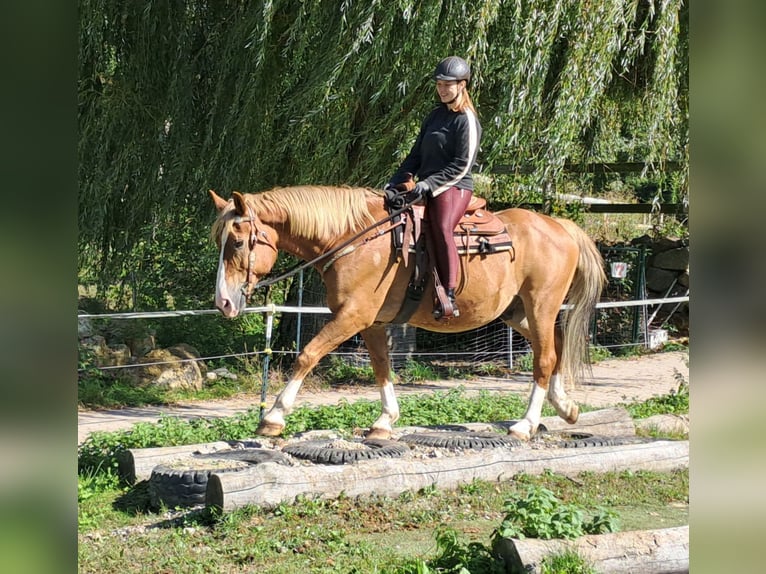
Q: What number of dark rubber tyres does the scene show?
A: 4